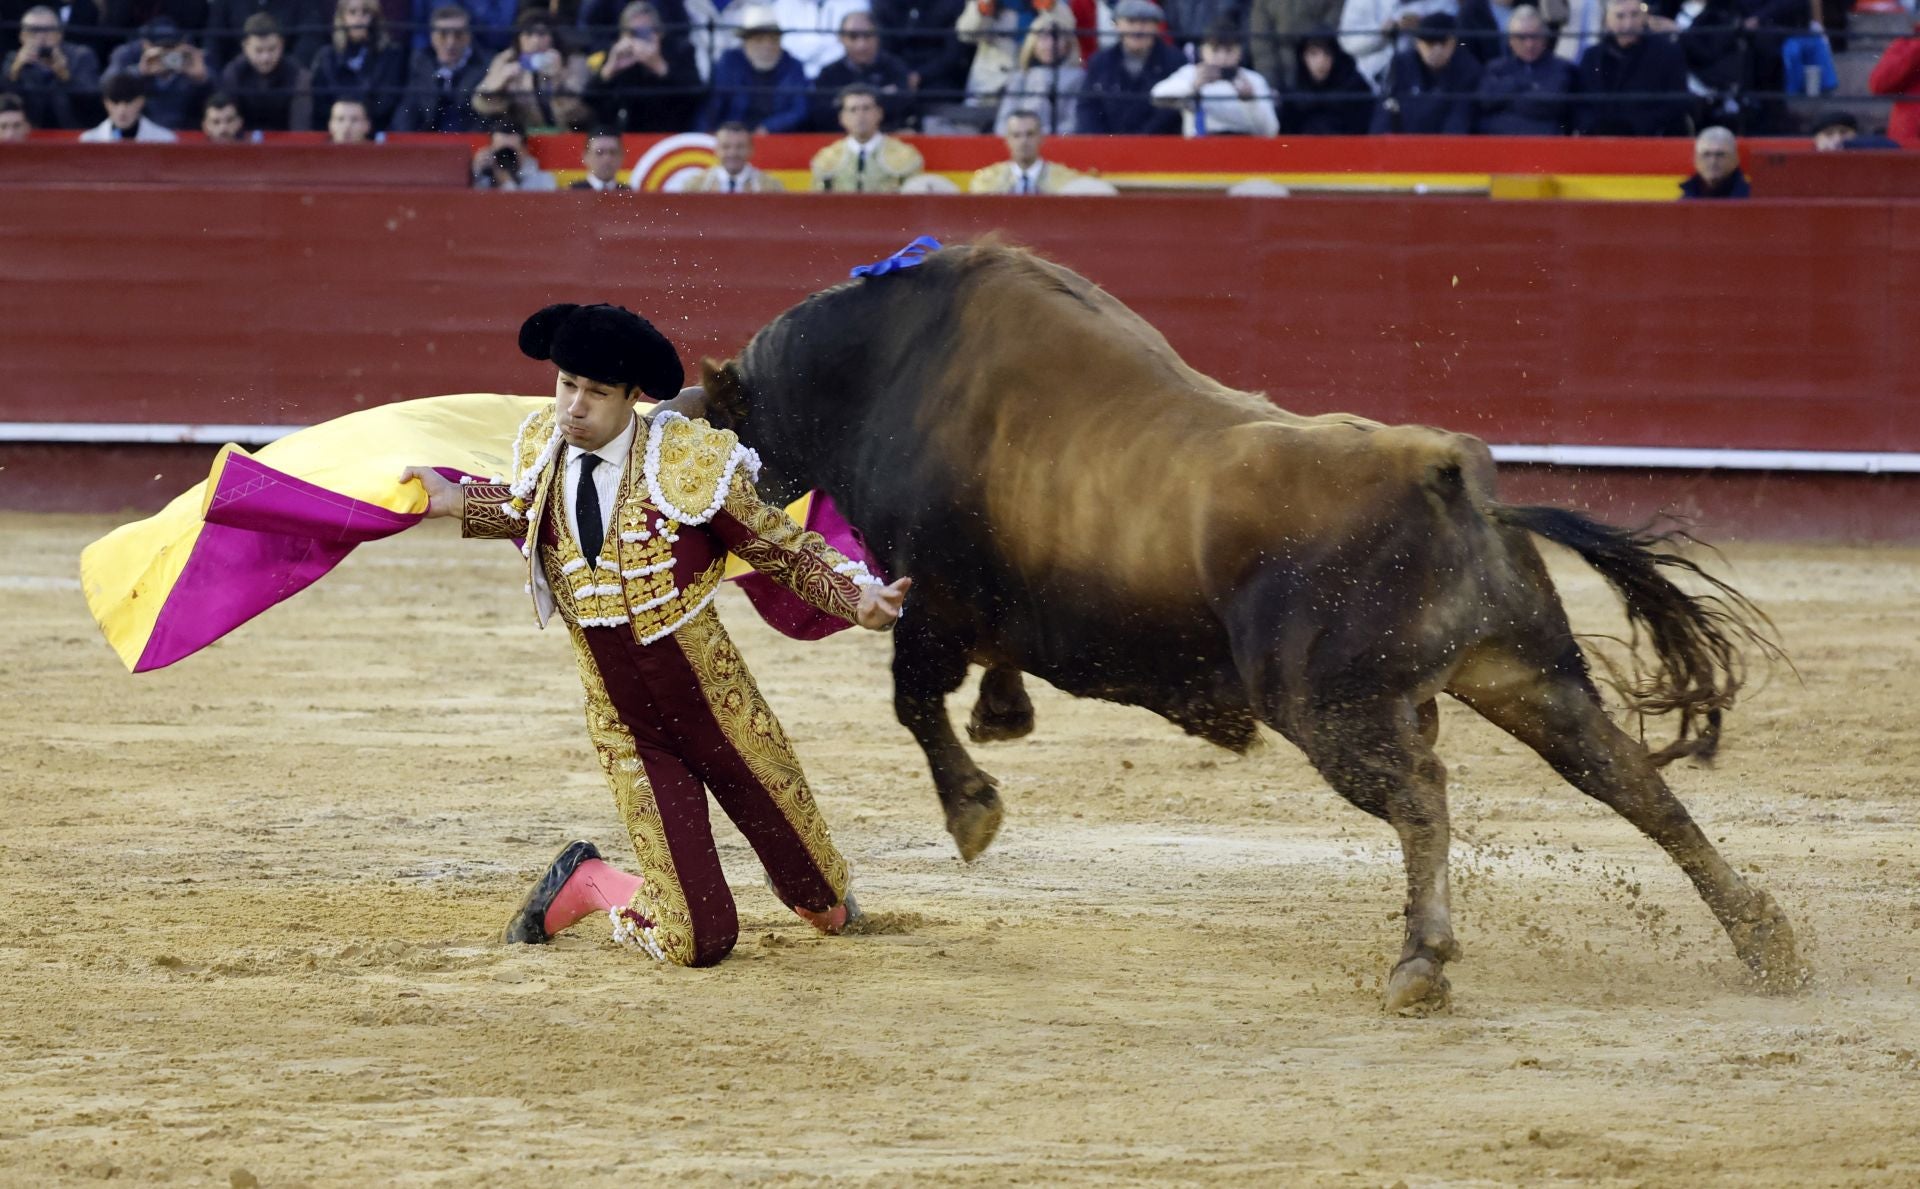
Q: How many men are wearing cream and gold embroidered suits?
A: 3